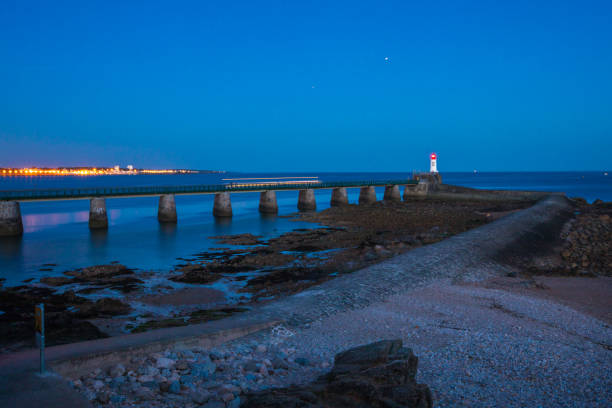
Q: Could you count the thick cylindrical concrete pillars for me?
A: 9